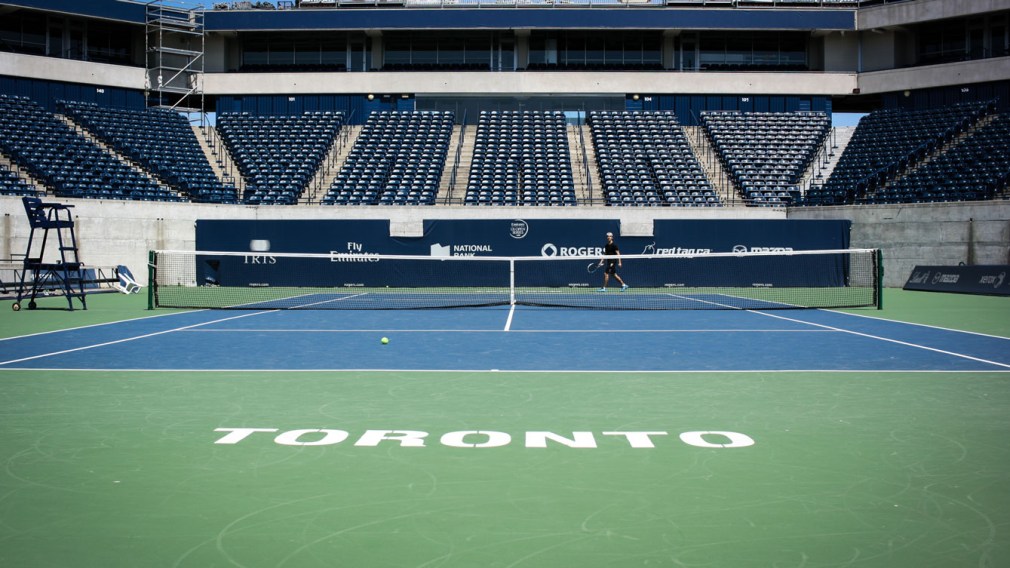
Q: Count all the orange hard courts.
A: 0